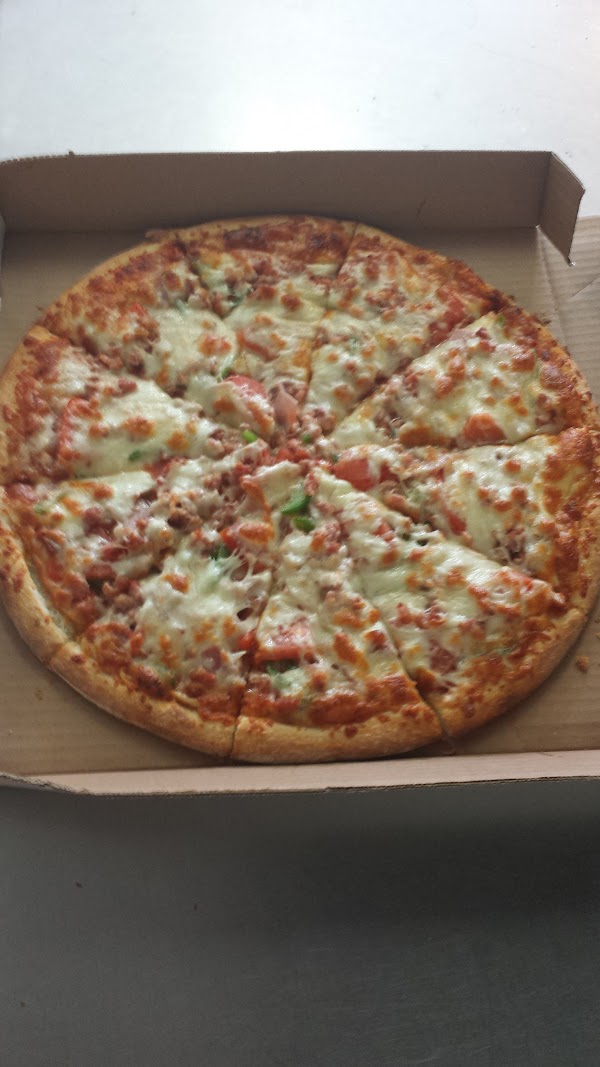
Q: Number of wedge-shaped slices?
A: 10